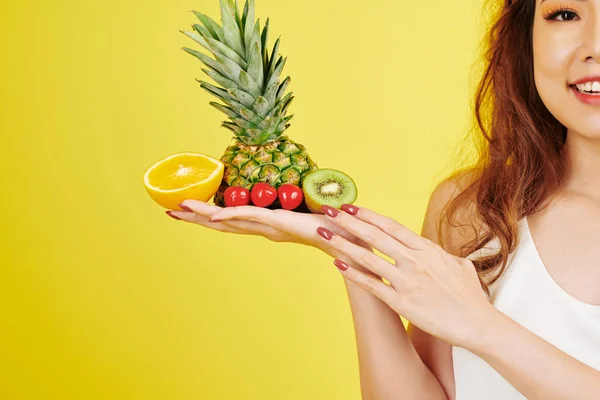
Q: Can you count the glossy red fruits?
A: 3